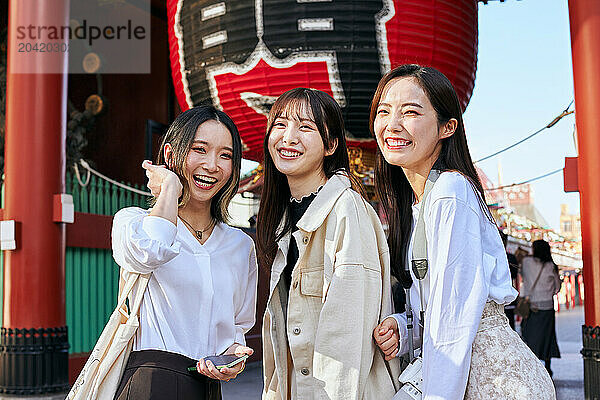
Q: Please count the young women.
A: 3